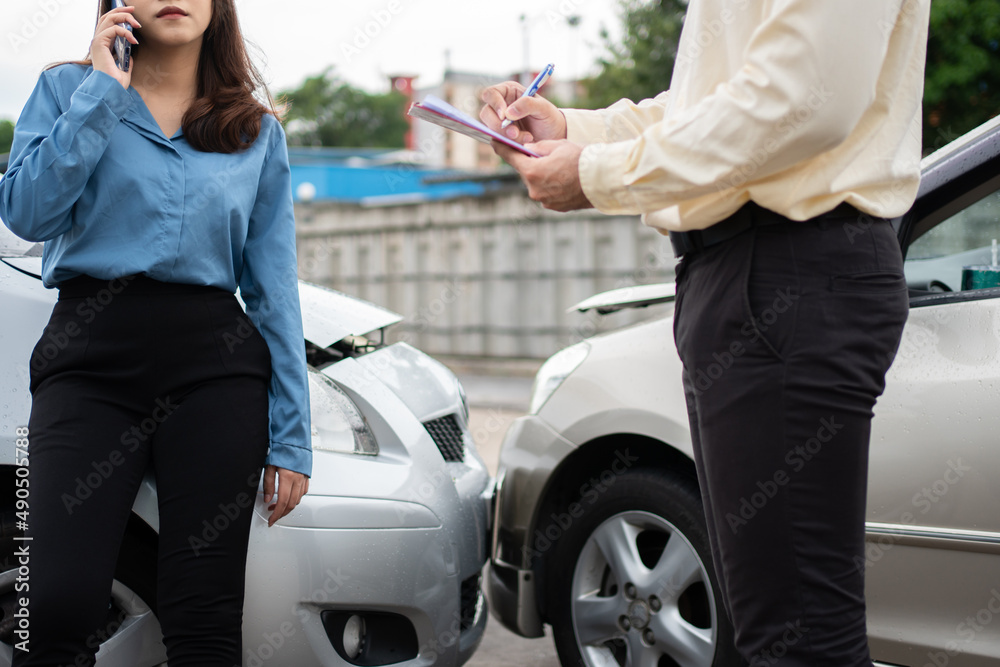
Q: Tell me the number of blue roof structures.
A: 1